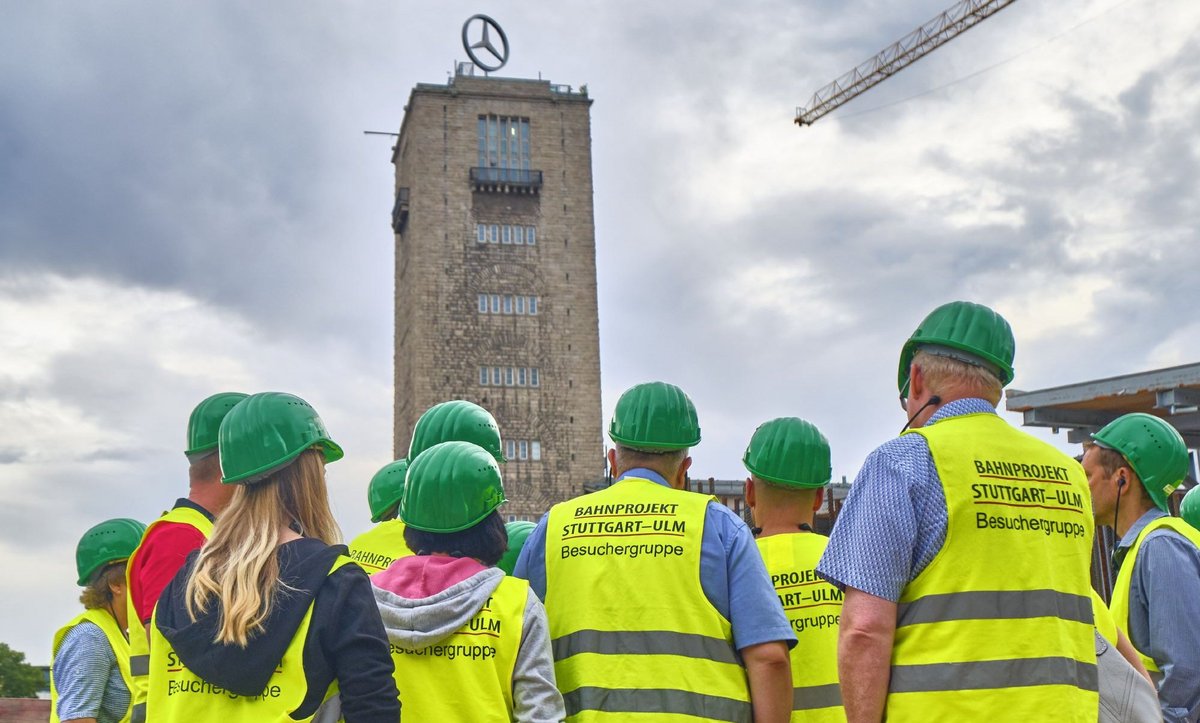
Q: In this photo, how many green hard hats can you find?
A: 12